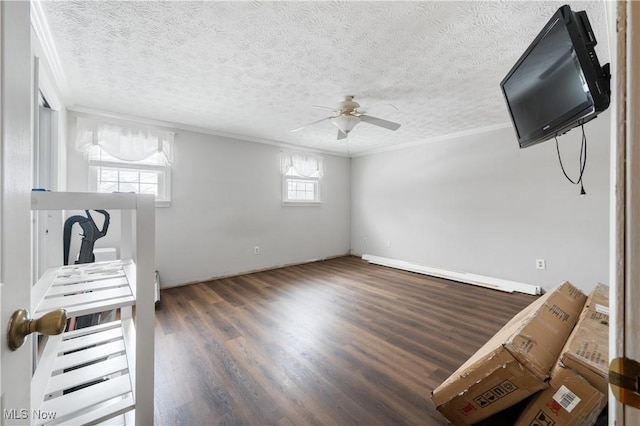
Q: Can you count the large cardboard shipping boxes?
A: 3